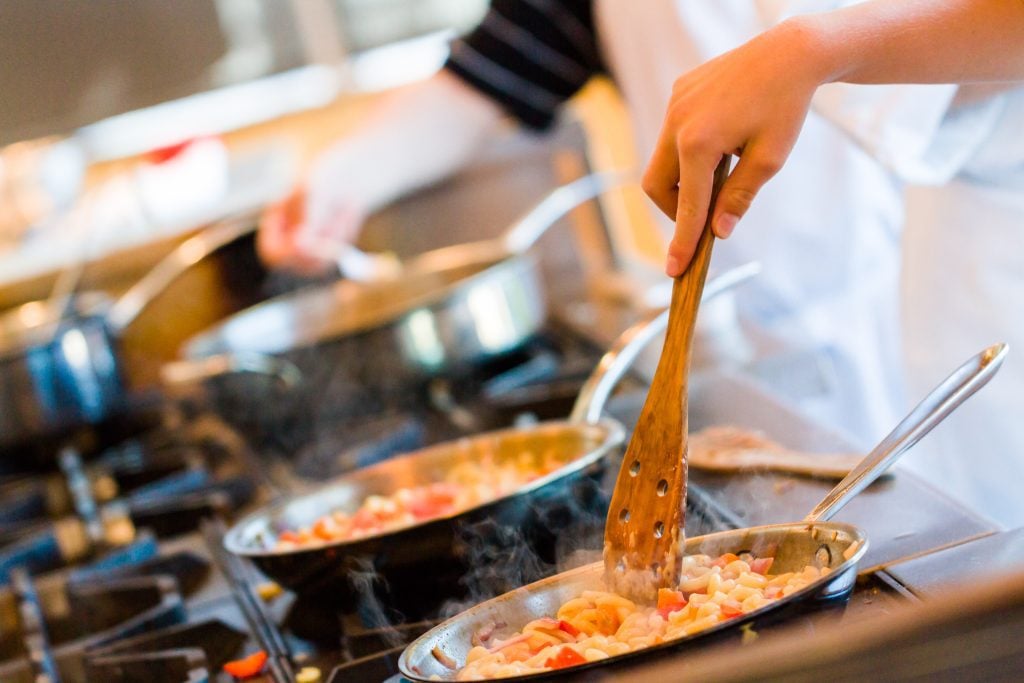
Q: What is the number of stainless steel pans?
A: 4